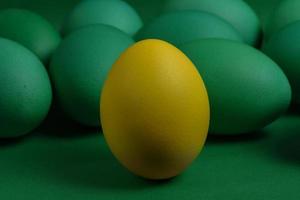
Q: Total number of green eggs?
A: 9